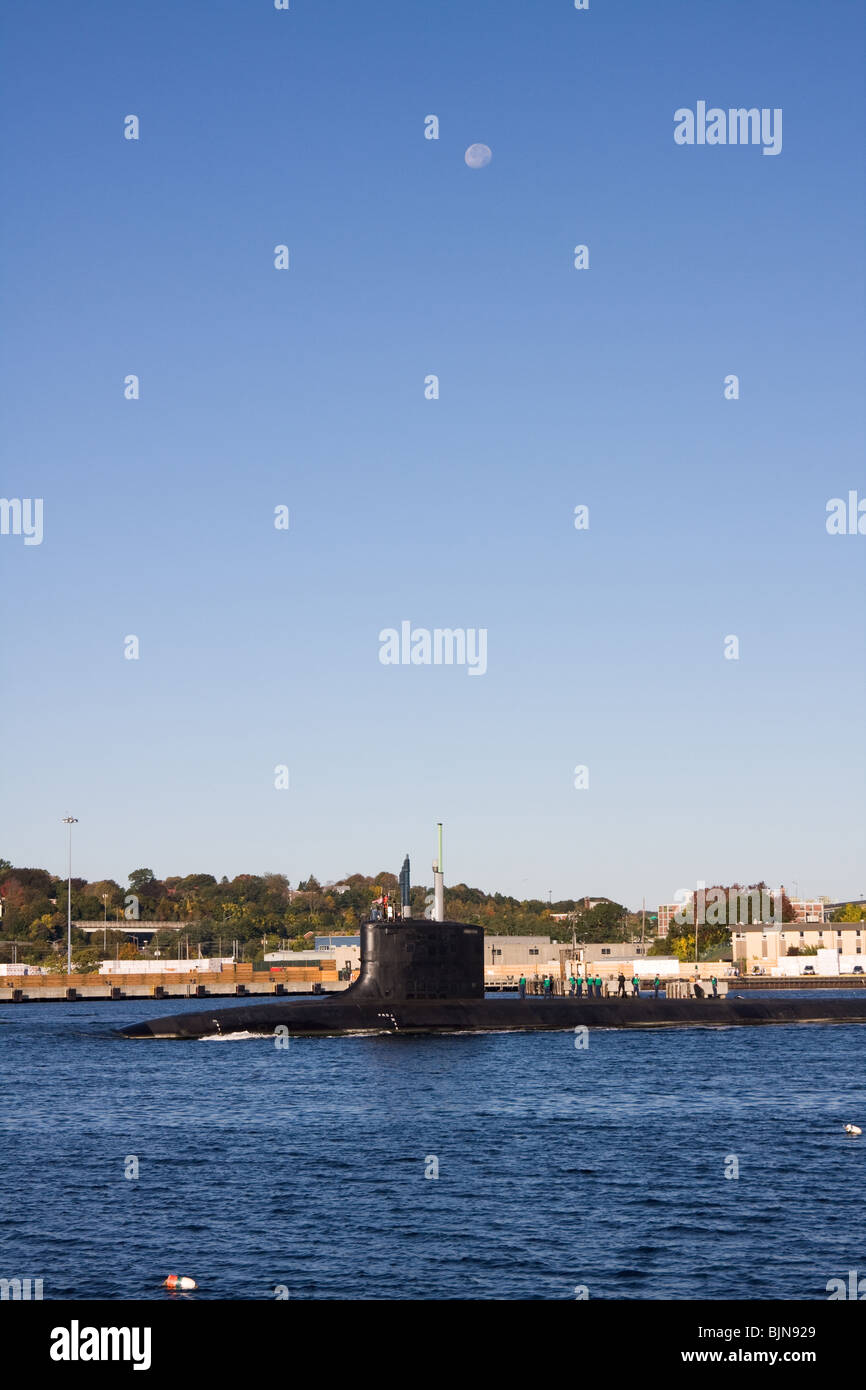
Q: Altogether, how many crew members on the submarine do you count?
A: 11